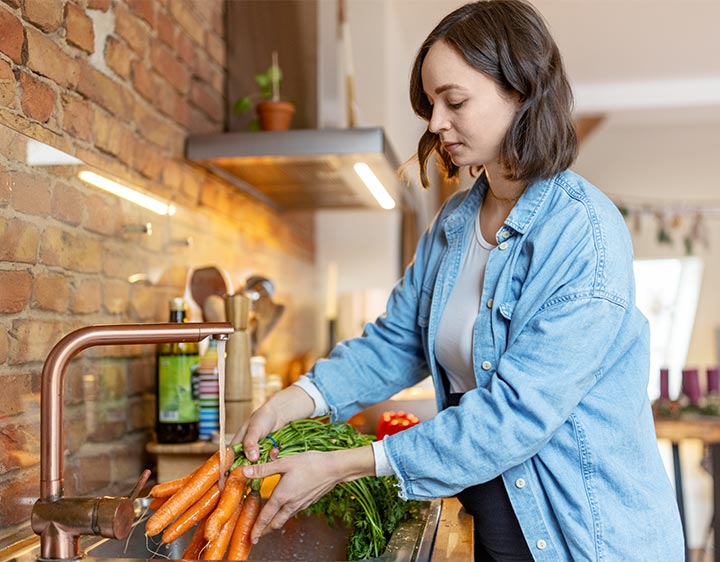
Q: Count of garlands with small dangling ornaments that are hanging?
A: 1